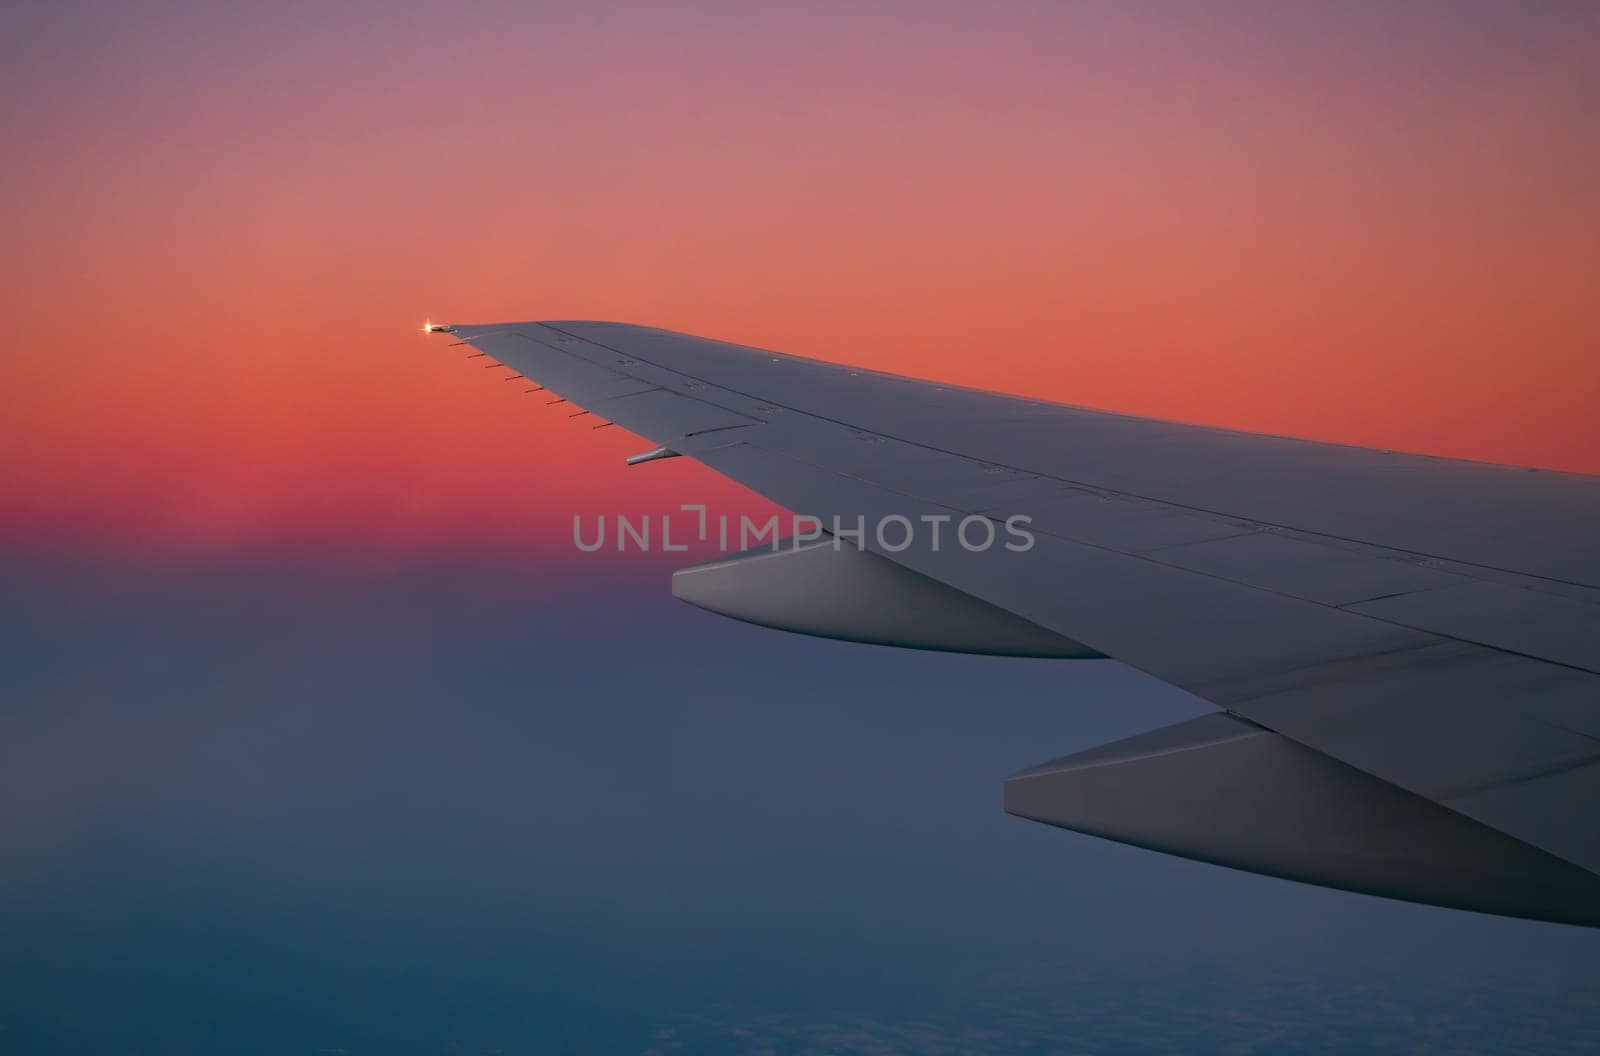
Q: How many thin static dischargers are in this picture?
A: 8